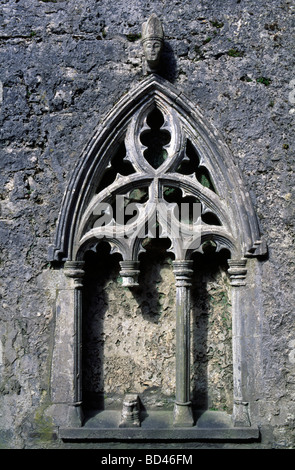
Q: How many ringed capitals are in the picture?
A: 4